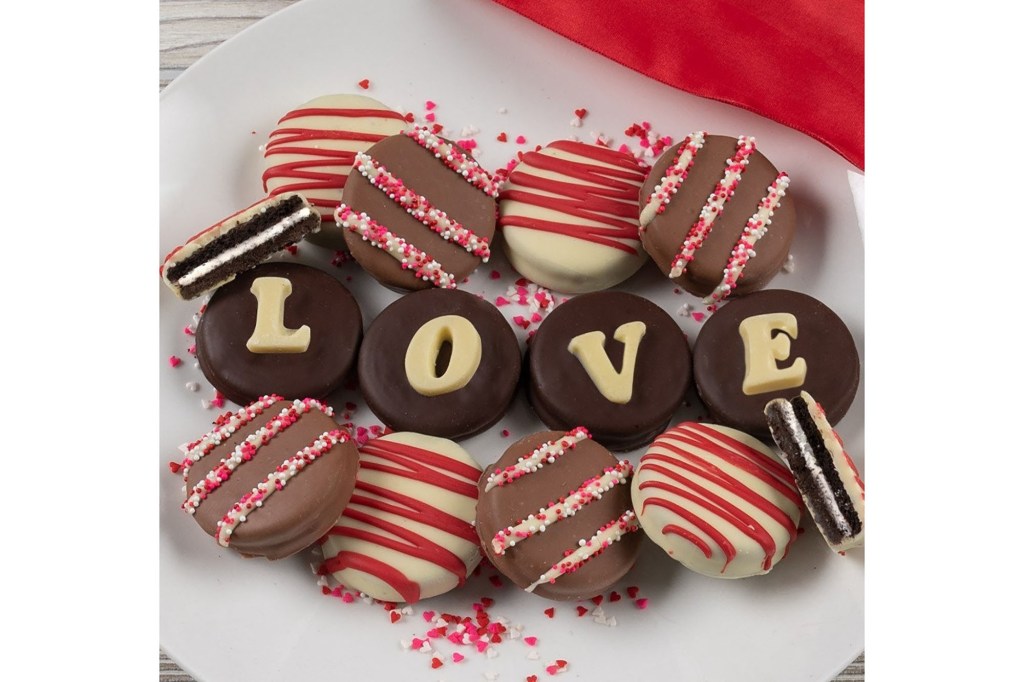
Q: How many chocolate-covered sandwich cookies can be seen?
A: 14